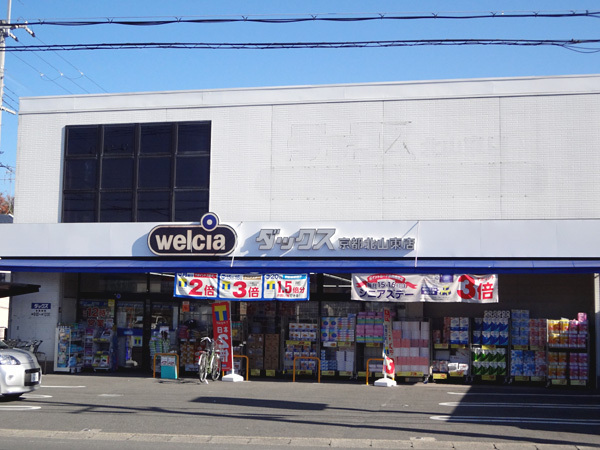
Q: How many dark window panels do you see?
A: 12